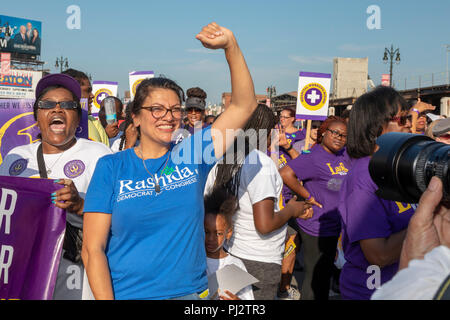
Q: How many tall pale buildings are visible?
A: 1